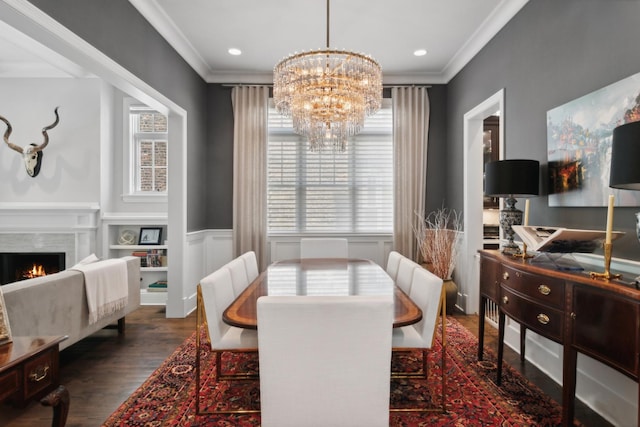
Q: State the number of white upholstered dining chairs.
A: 8